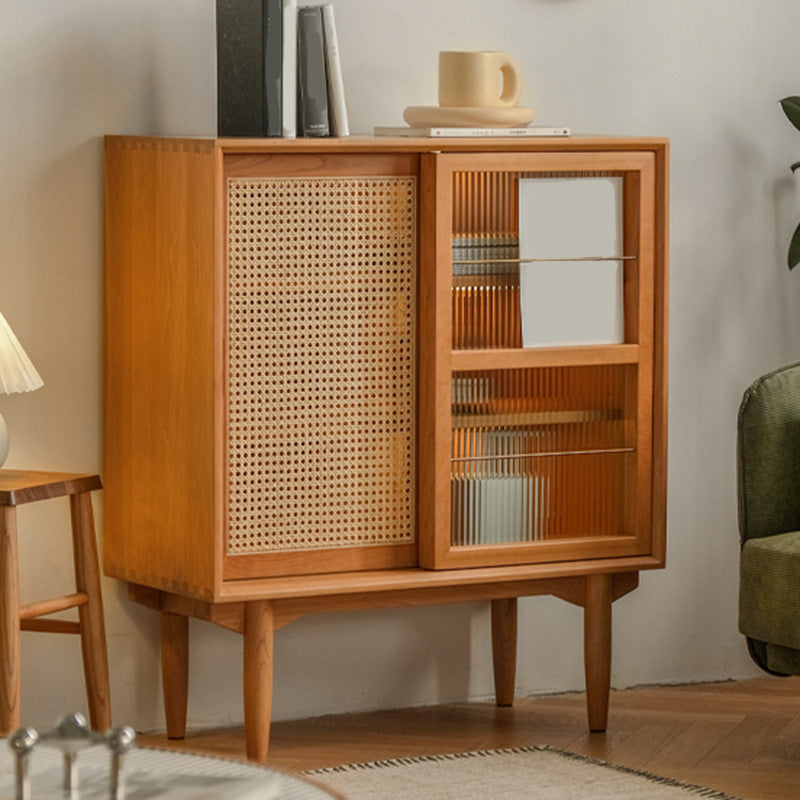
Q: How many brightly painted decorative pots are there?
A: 0